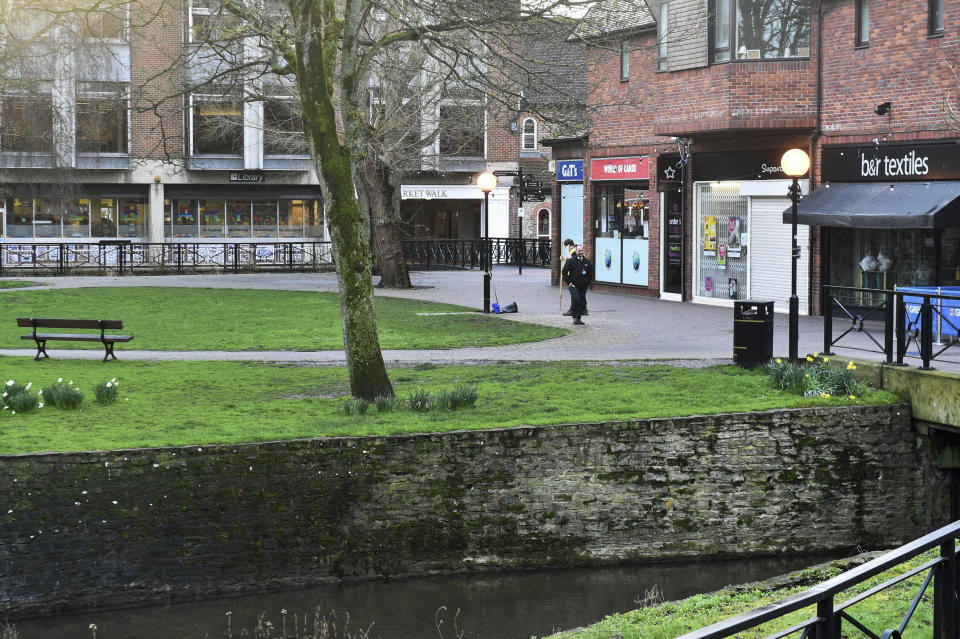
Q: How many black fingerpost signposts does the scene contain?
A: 1